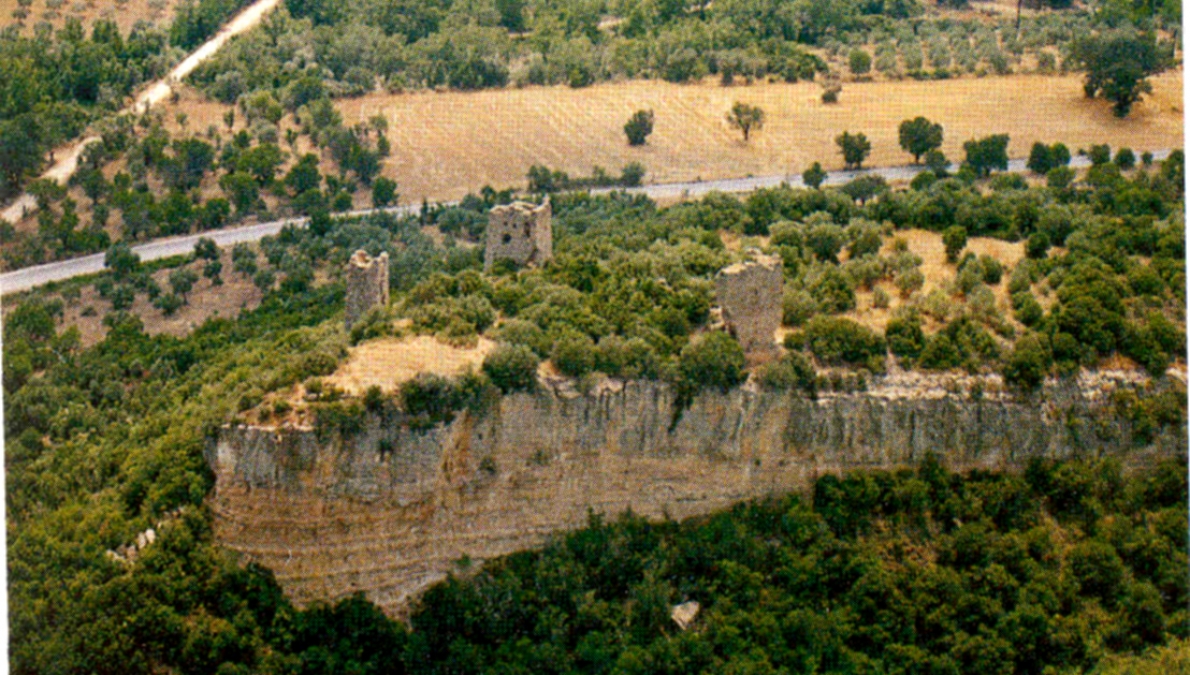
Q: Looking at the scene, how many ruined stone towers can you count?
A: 3